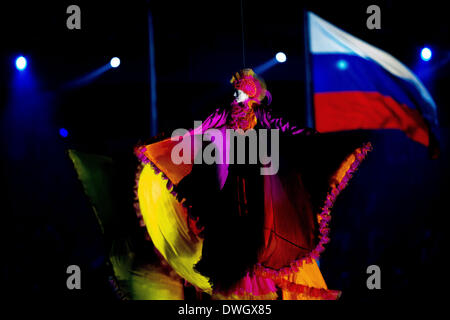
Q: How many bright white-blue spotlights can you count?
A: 4